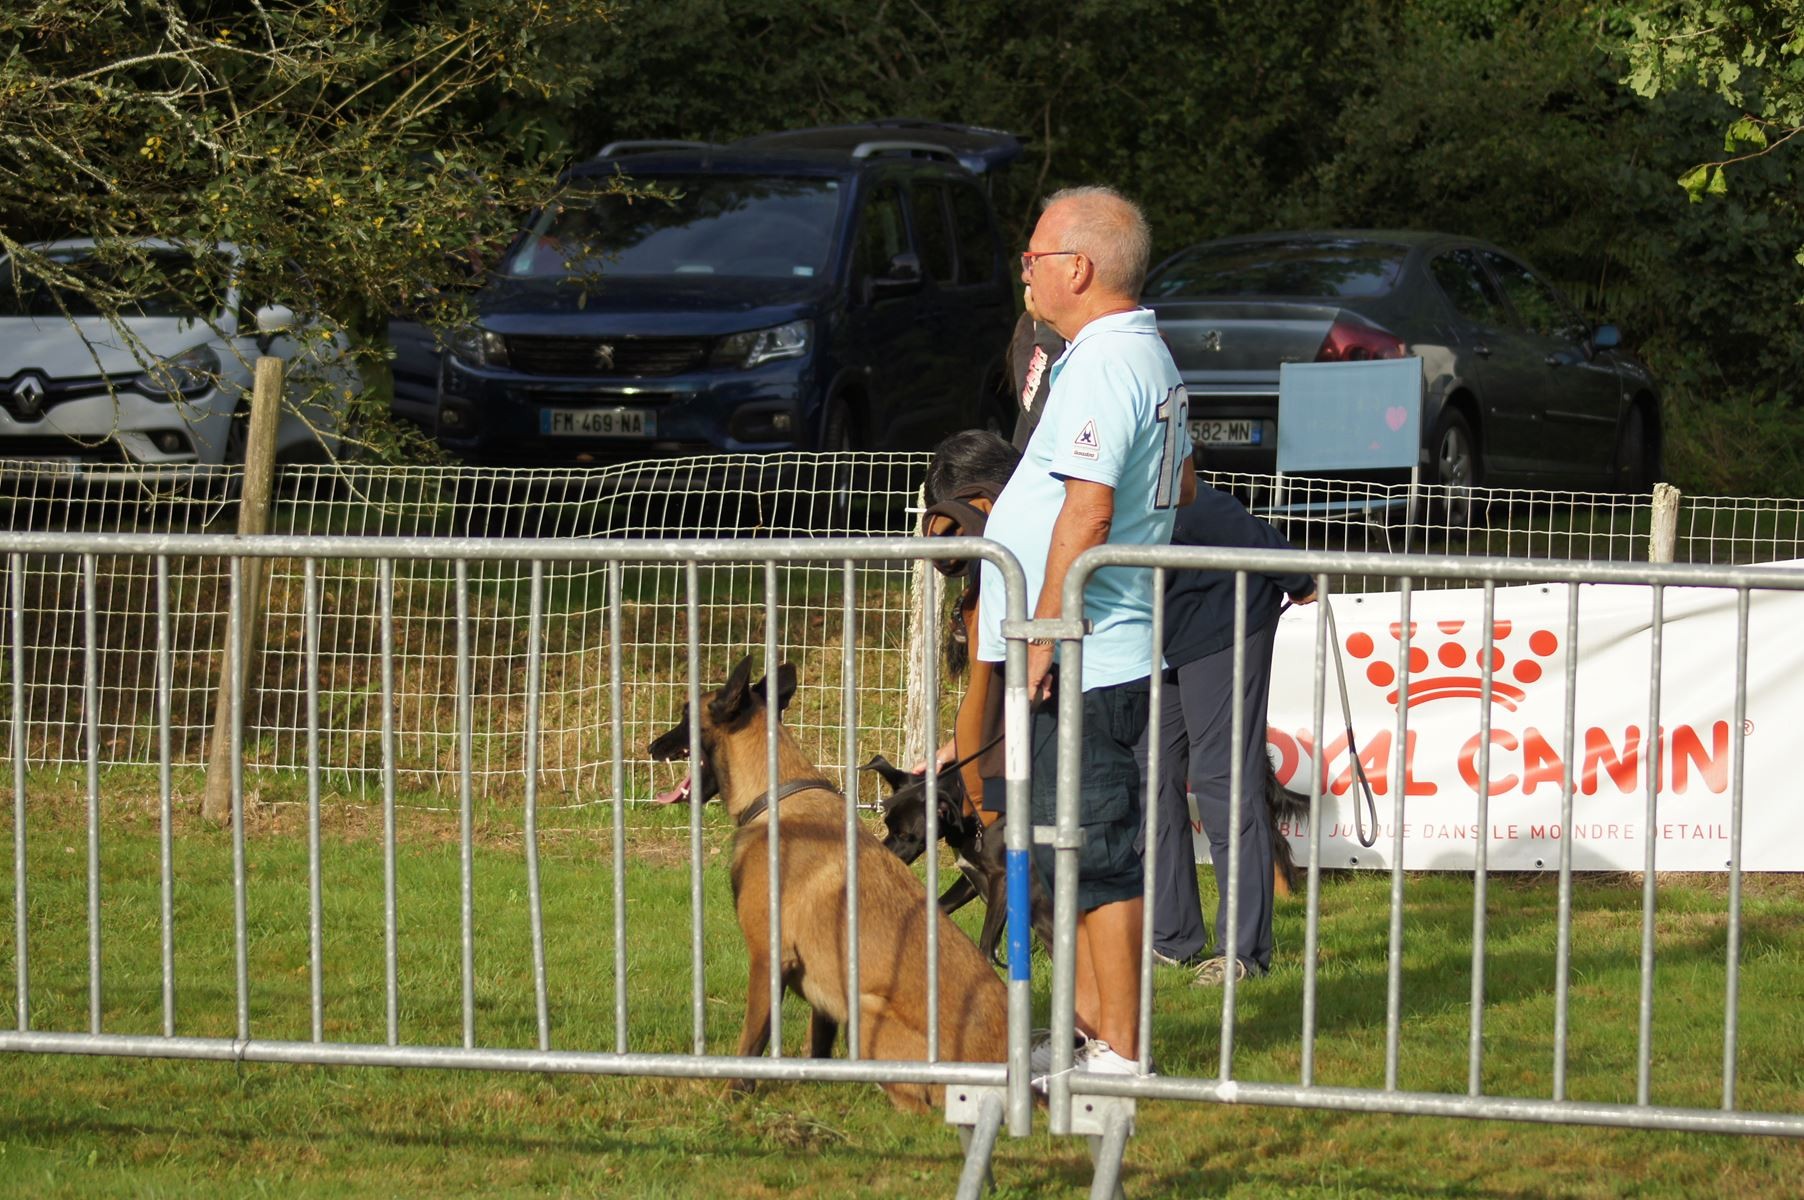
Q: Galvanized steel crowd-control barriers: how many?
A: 2